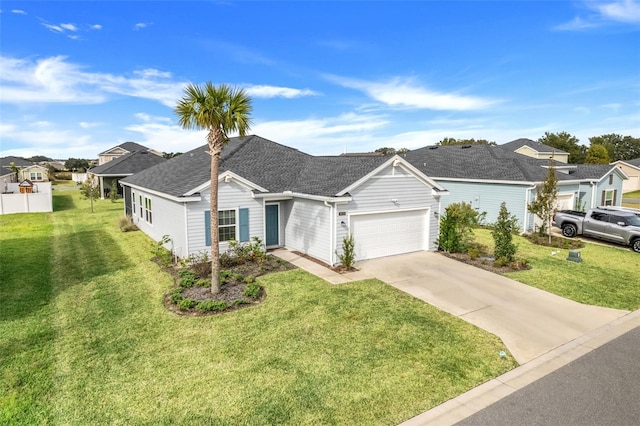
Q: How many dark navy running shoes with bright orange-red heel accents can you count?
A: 0